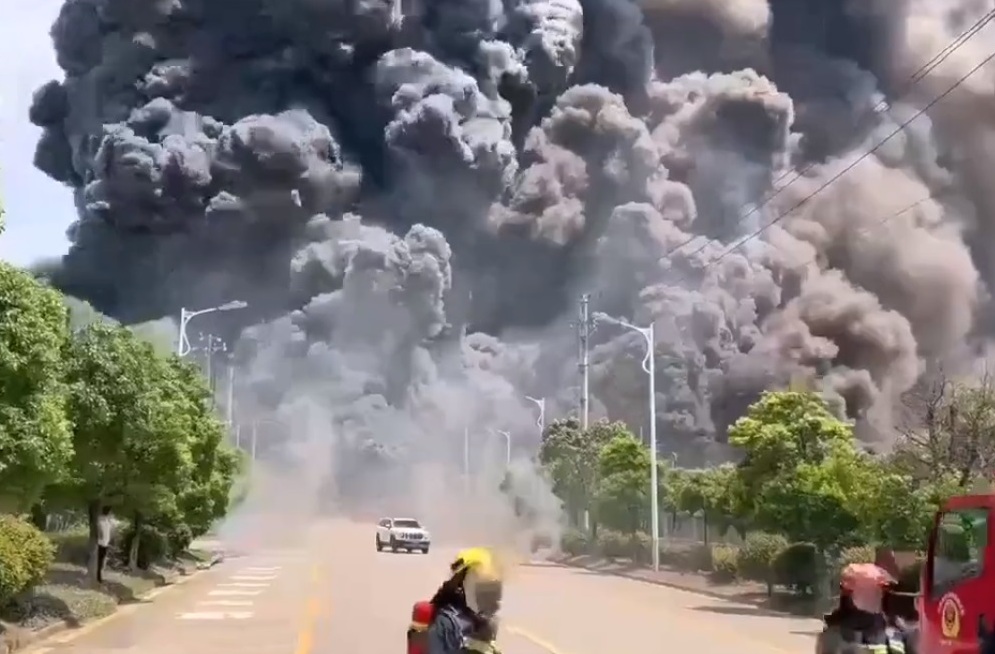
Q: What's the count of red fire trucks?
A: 1